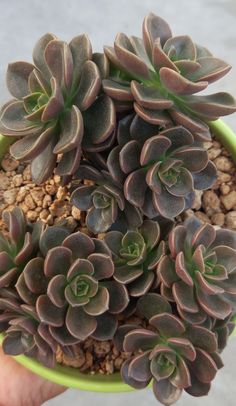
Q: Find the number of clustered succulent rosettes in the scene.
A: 10